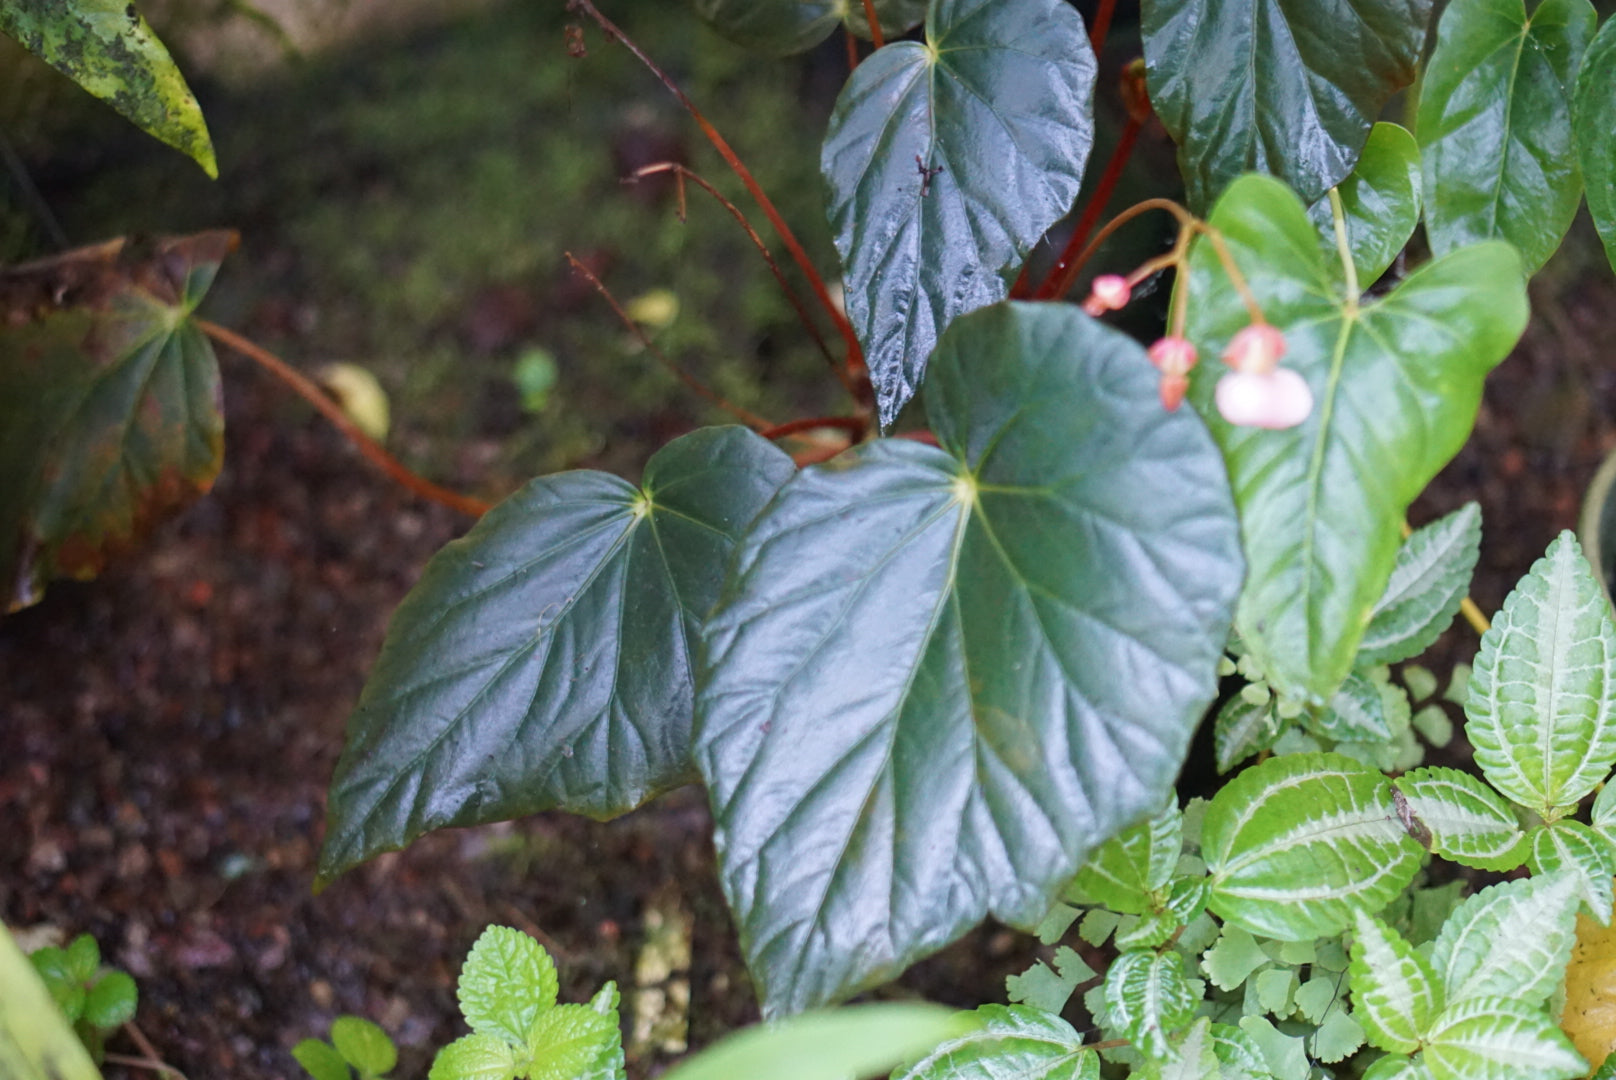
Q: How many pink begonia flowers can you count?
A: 3